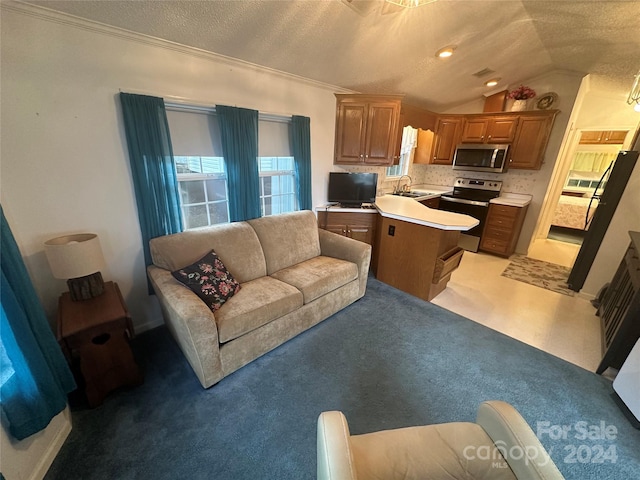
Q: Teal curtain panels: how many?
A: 4